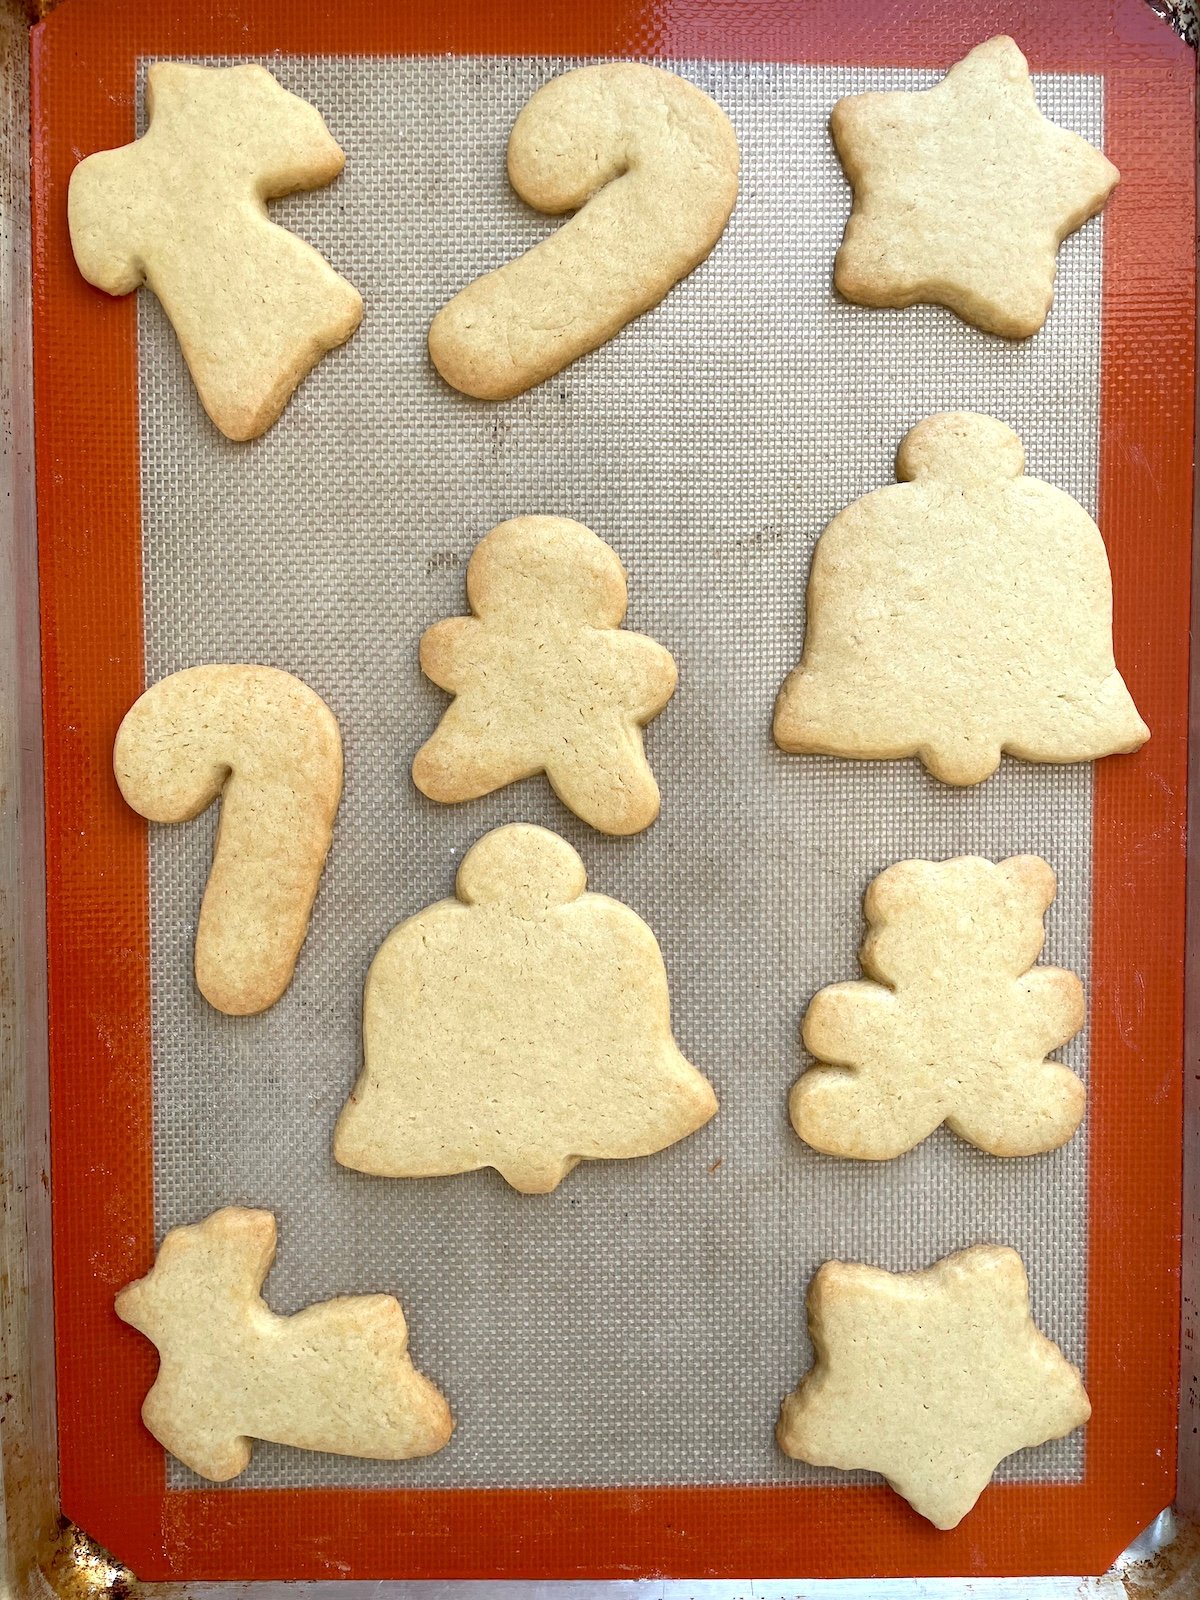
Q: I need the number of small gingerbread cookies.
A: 1